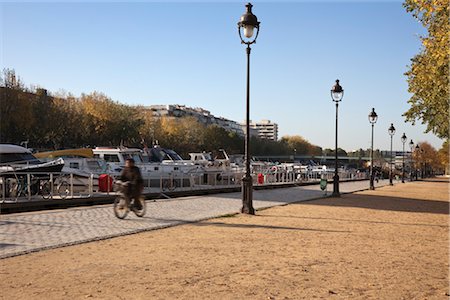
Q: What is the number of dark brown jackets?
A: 1